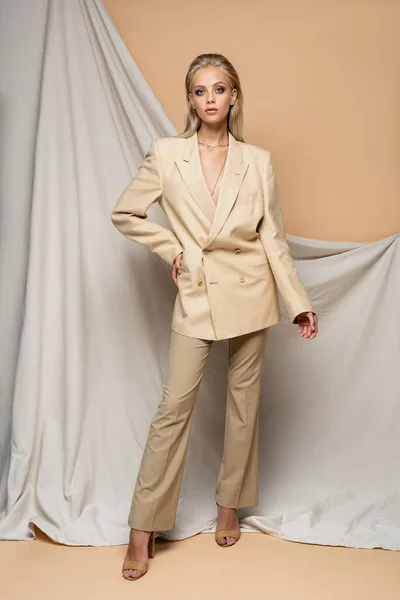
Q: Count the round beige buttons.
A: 4